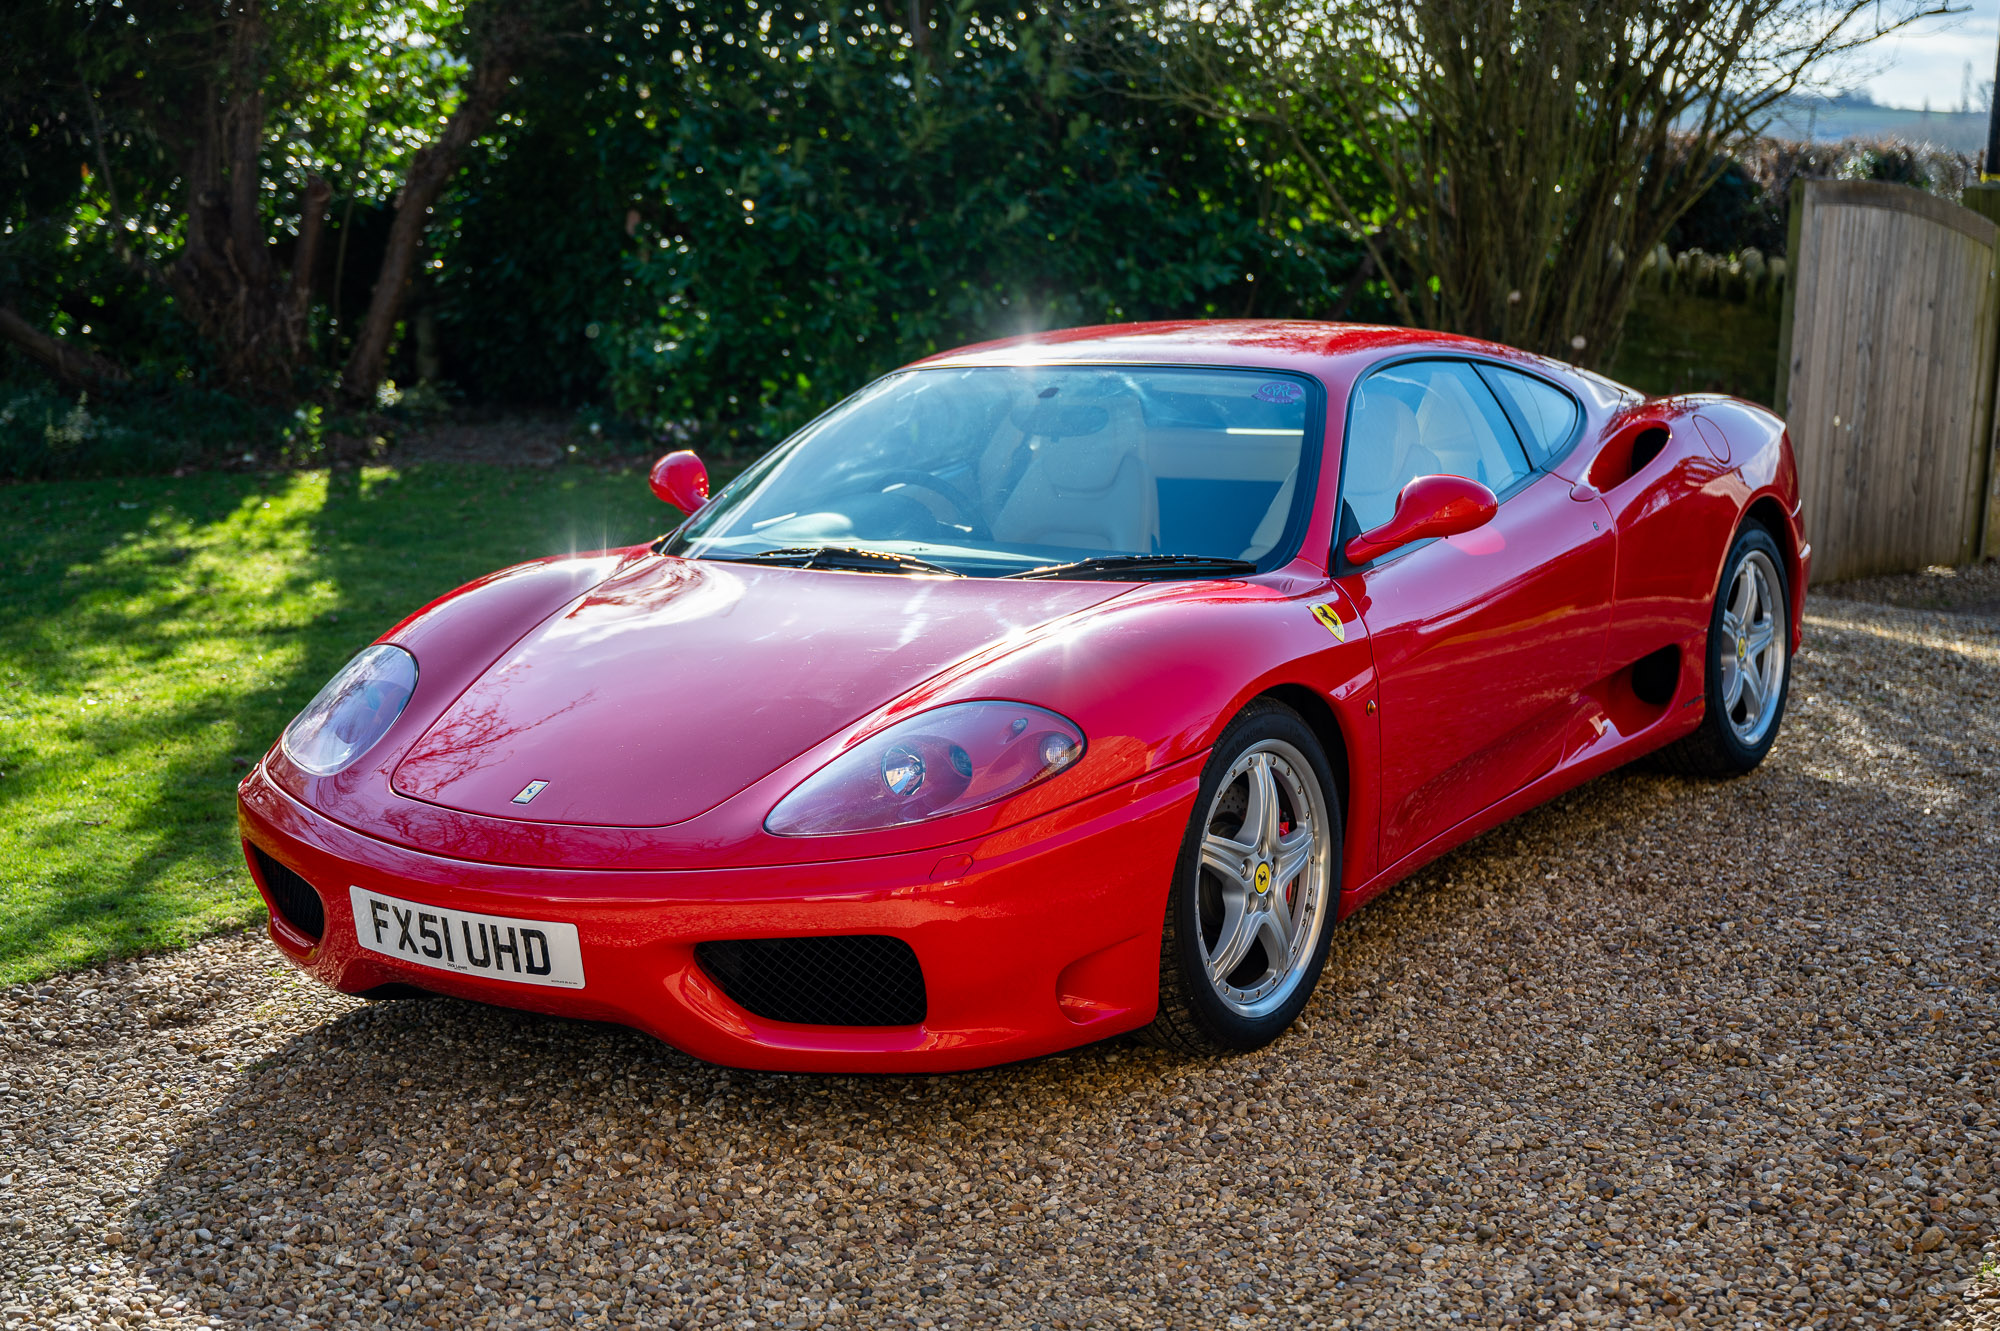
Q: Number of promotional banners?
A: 0